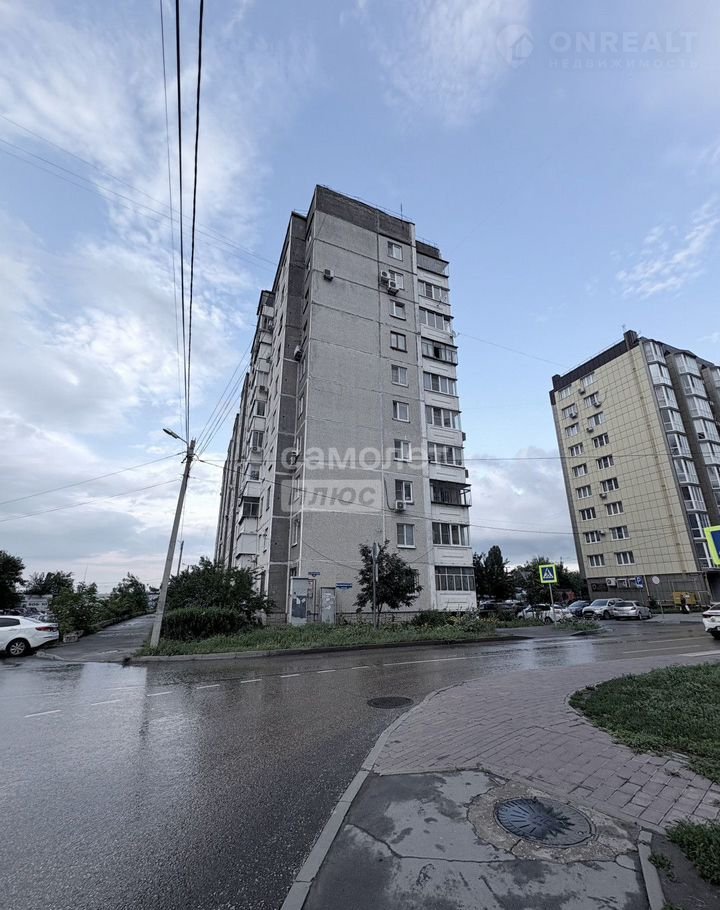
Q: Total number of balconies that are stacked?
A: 10